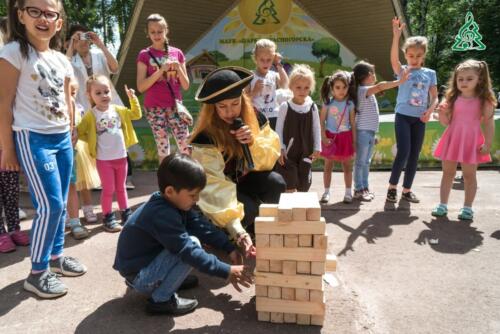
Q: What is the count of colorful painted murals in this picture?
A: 1